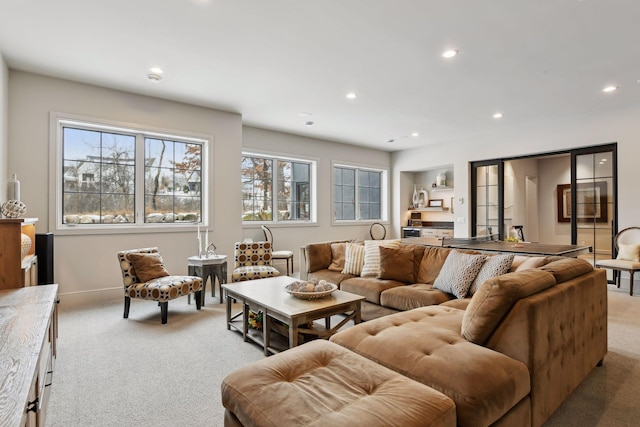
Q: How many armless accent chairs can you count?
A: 2